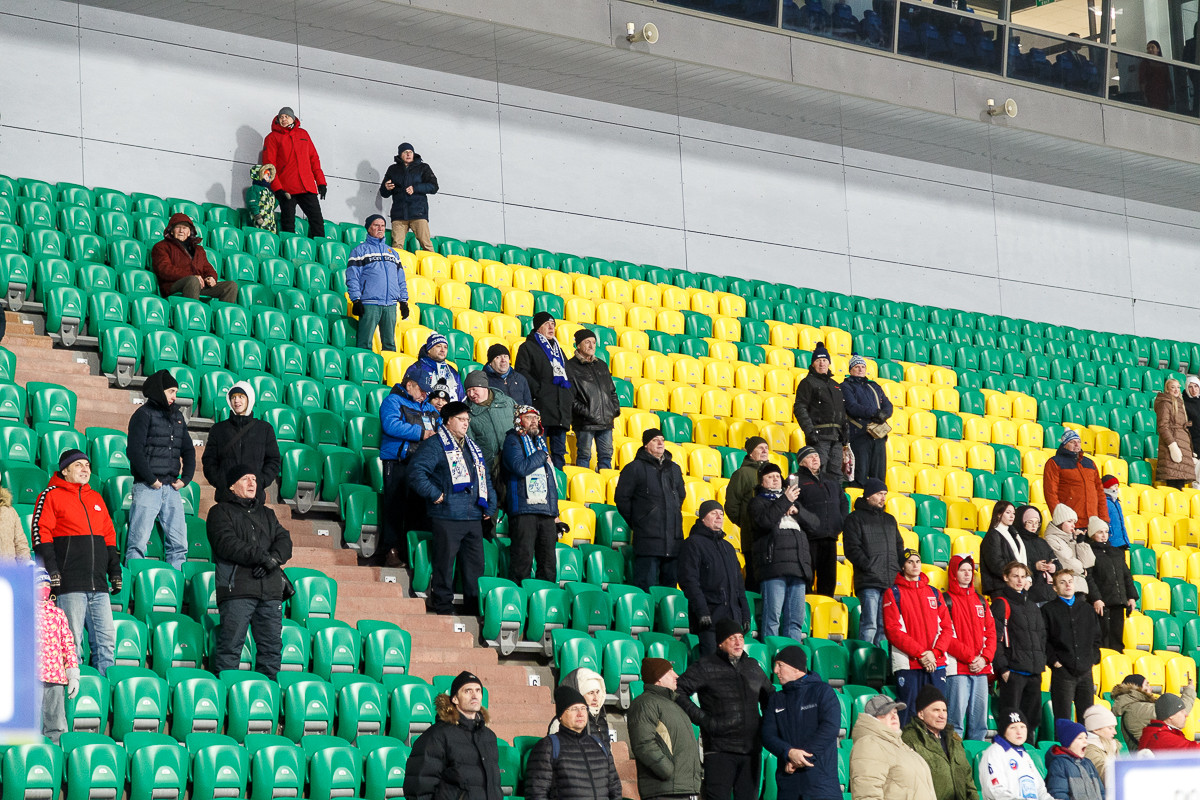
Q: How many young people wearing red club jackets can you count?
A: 2